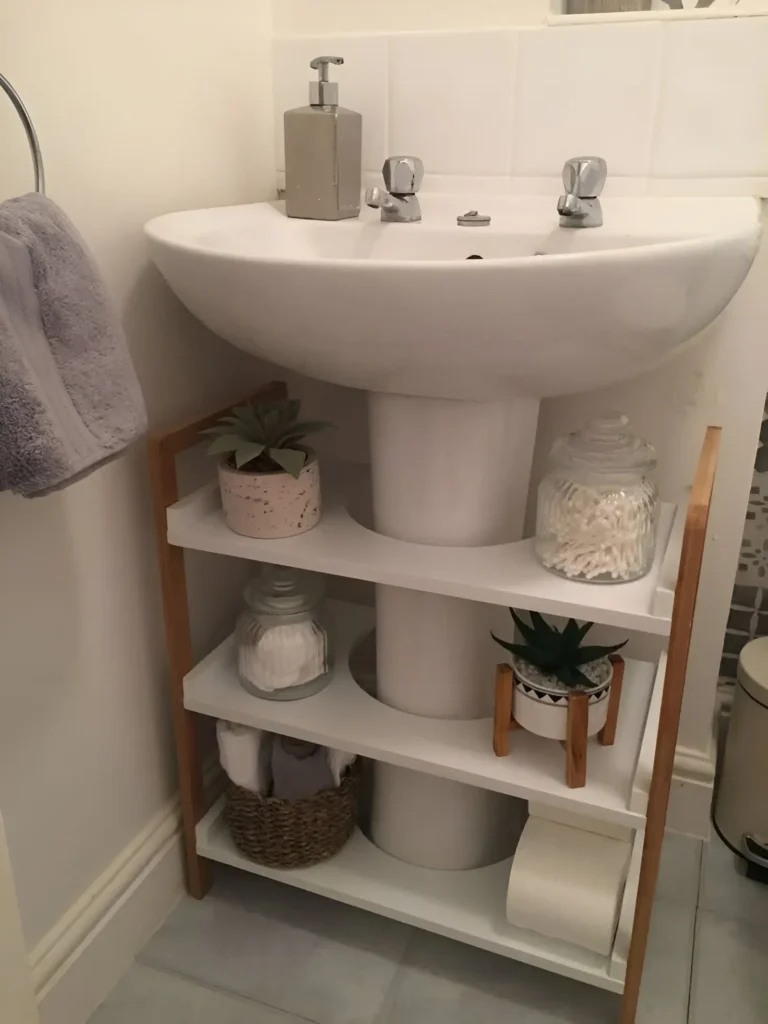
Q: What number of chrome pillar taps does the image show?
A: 2